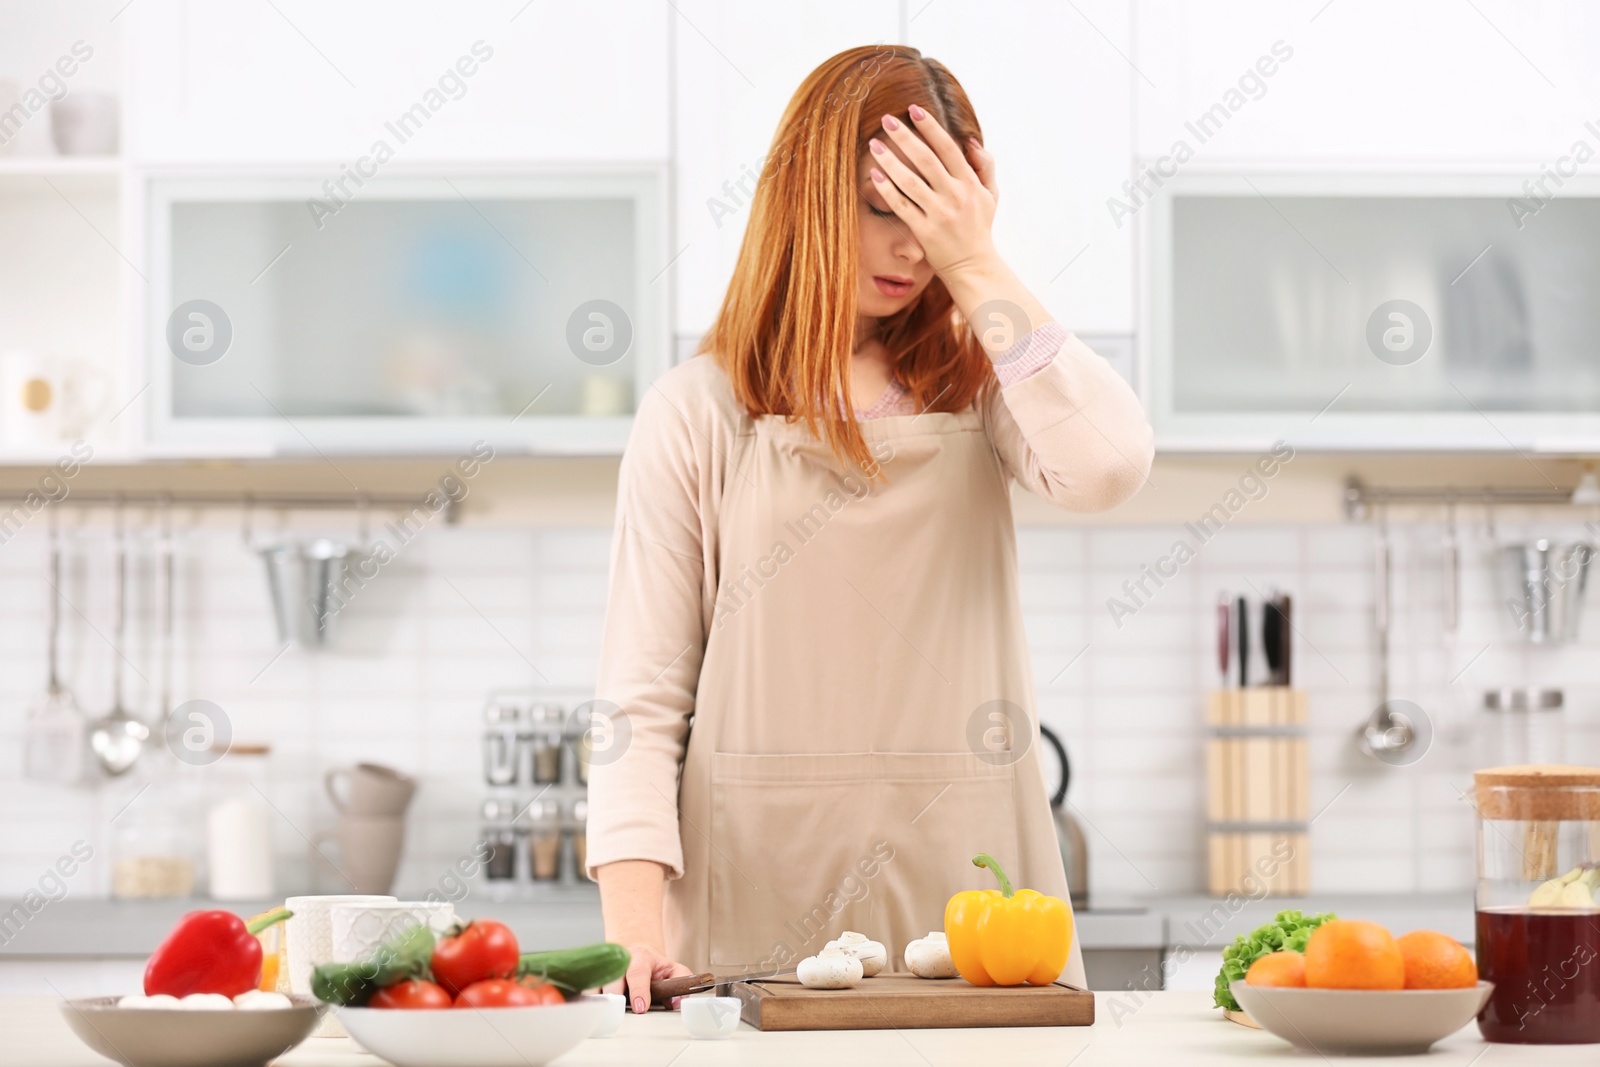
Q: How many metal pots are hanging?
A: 2